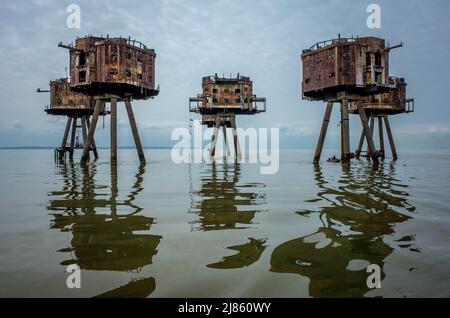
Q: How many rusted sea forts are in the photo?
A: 5